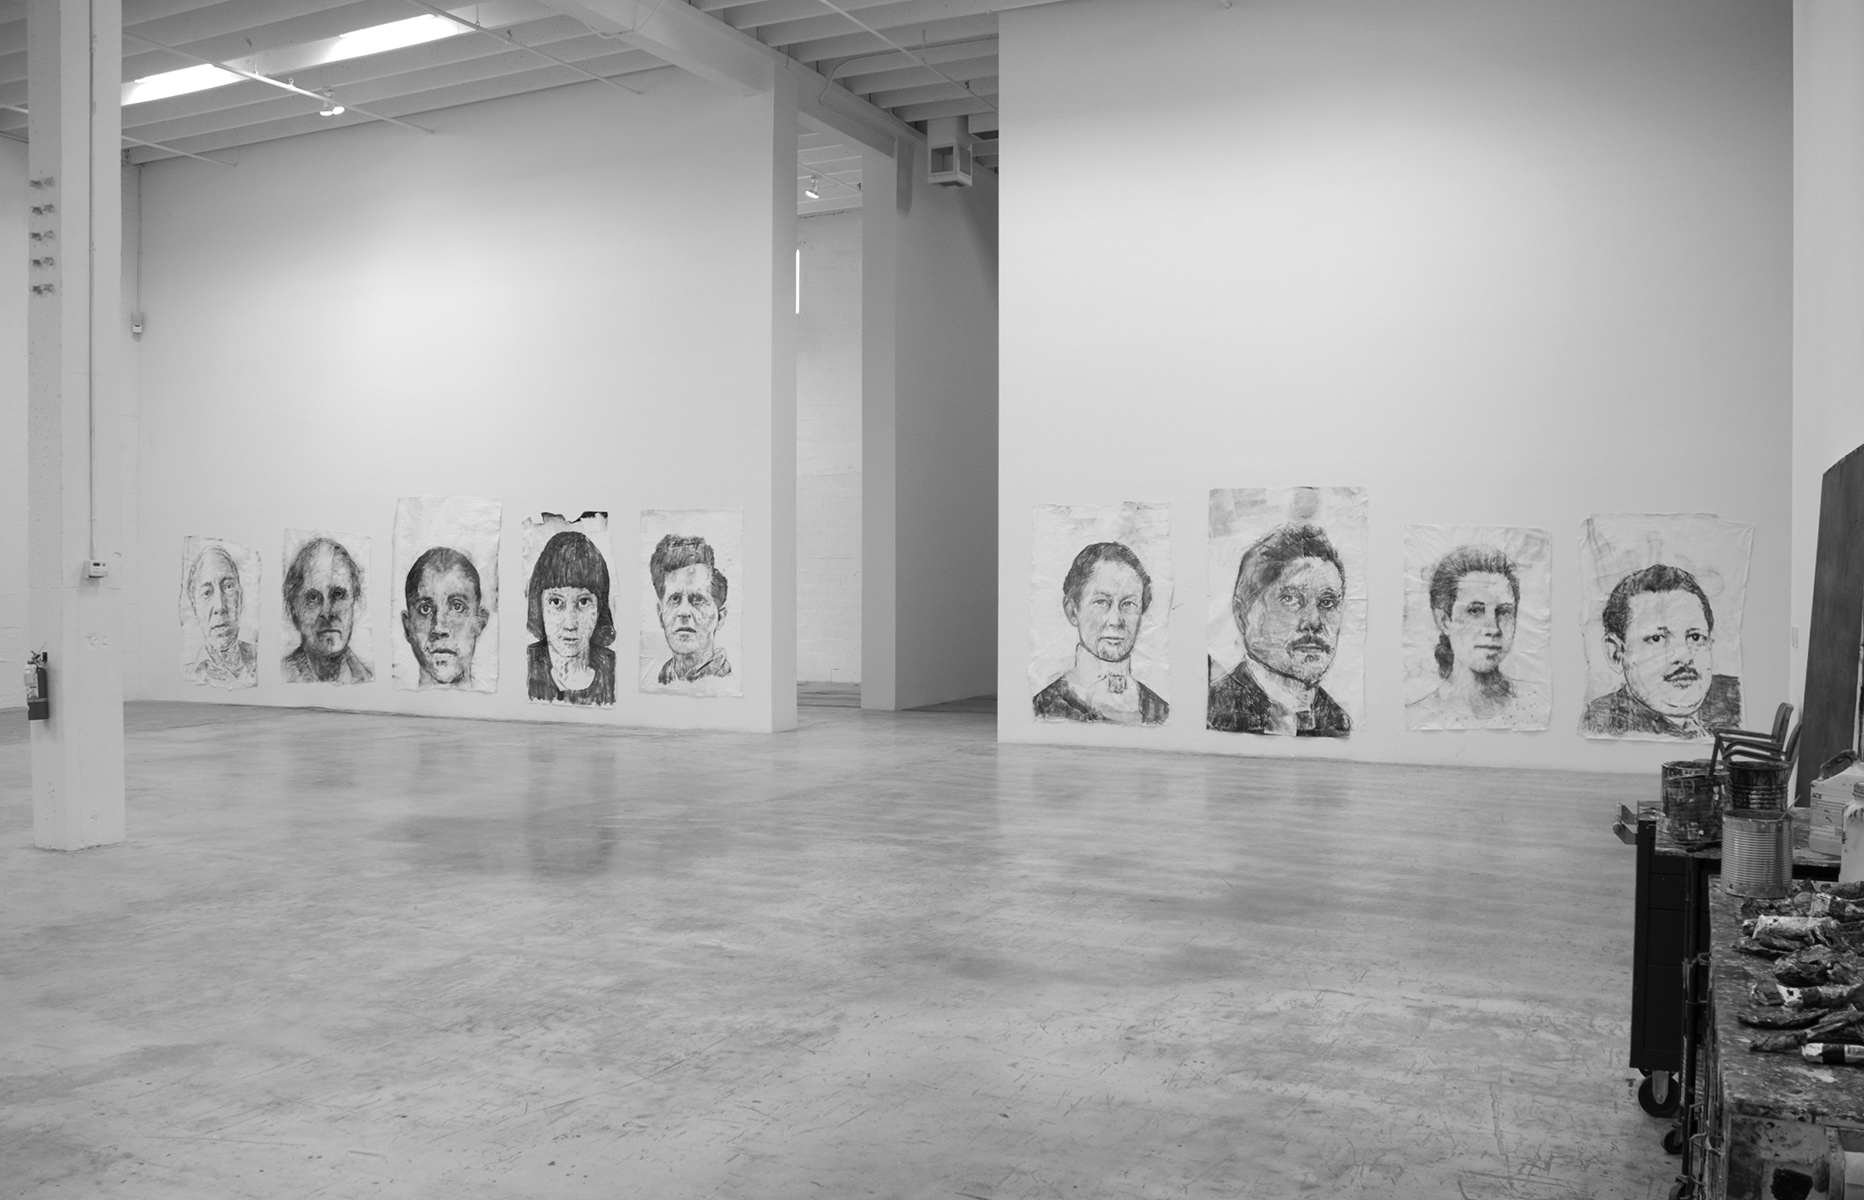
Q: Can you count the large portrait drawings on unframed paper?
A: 9